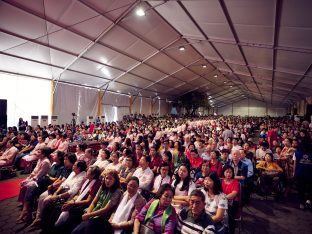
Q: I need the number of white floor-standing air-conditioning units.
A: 5